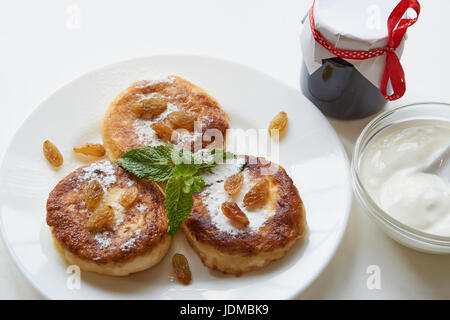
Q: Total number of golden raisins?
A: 13